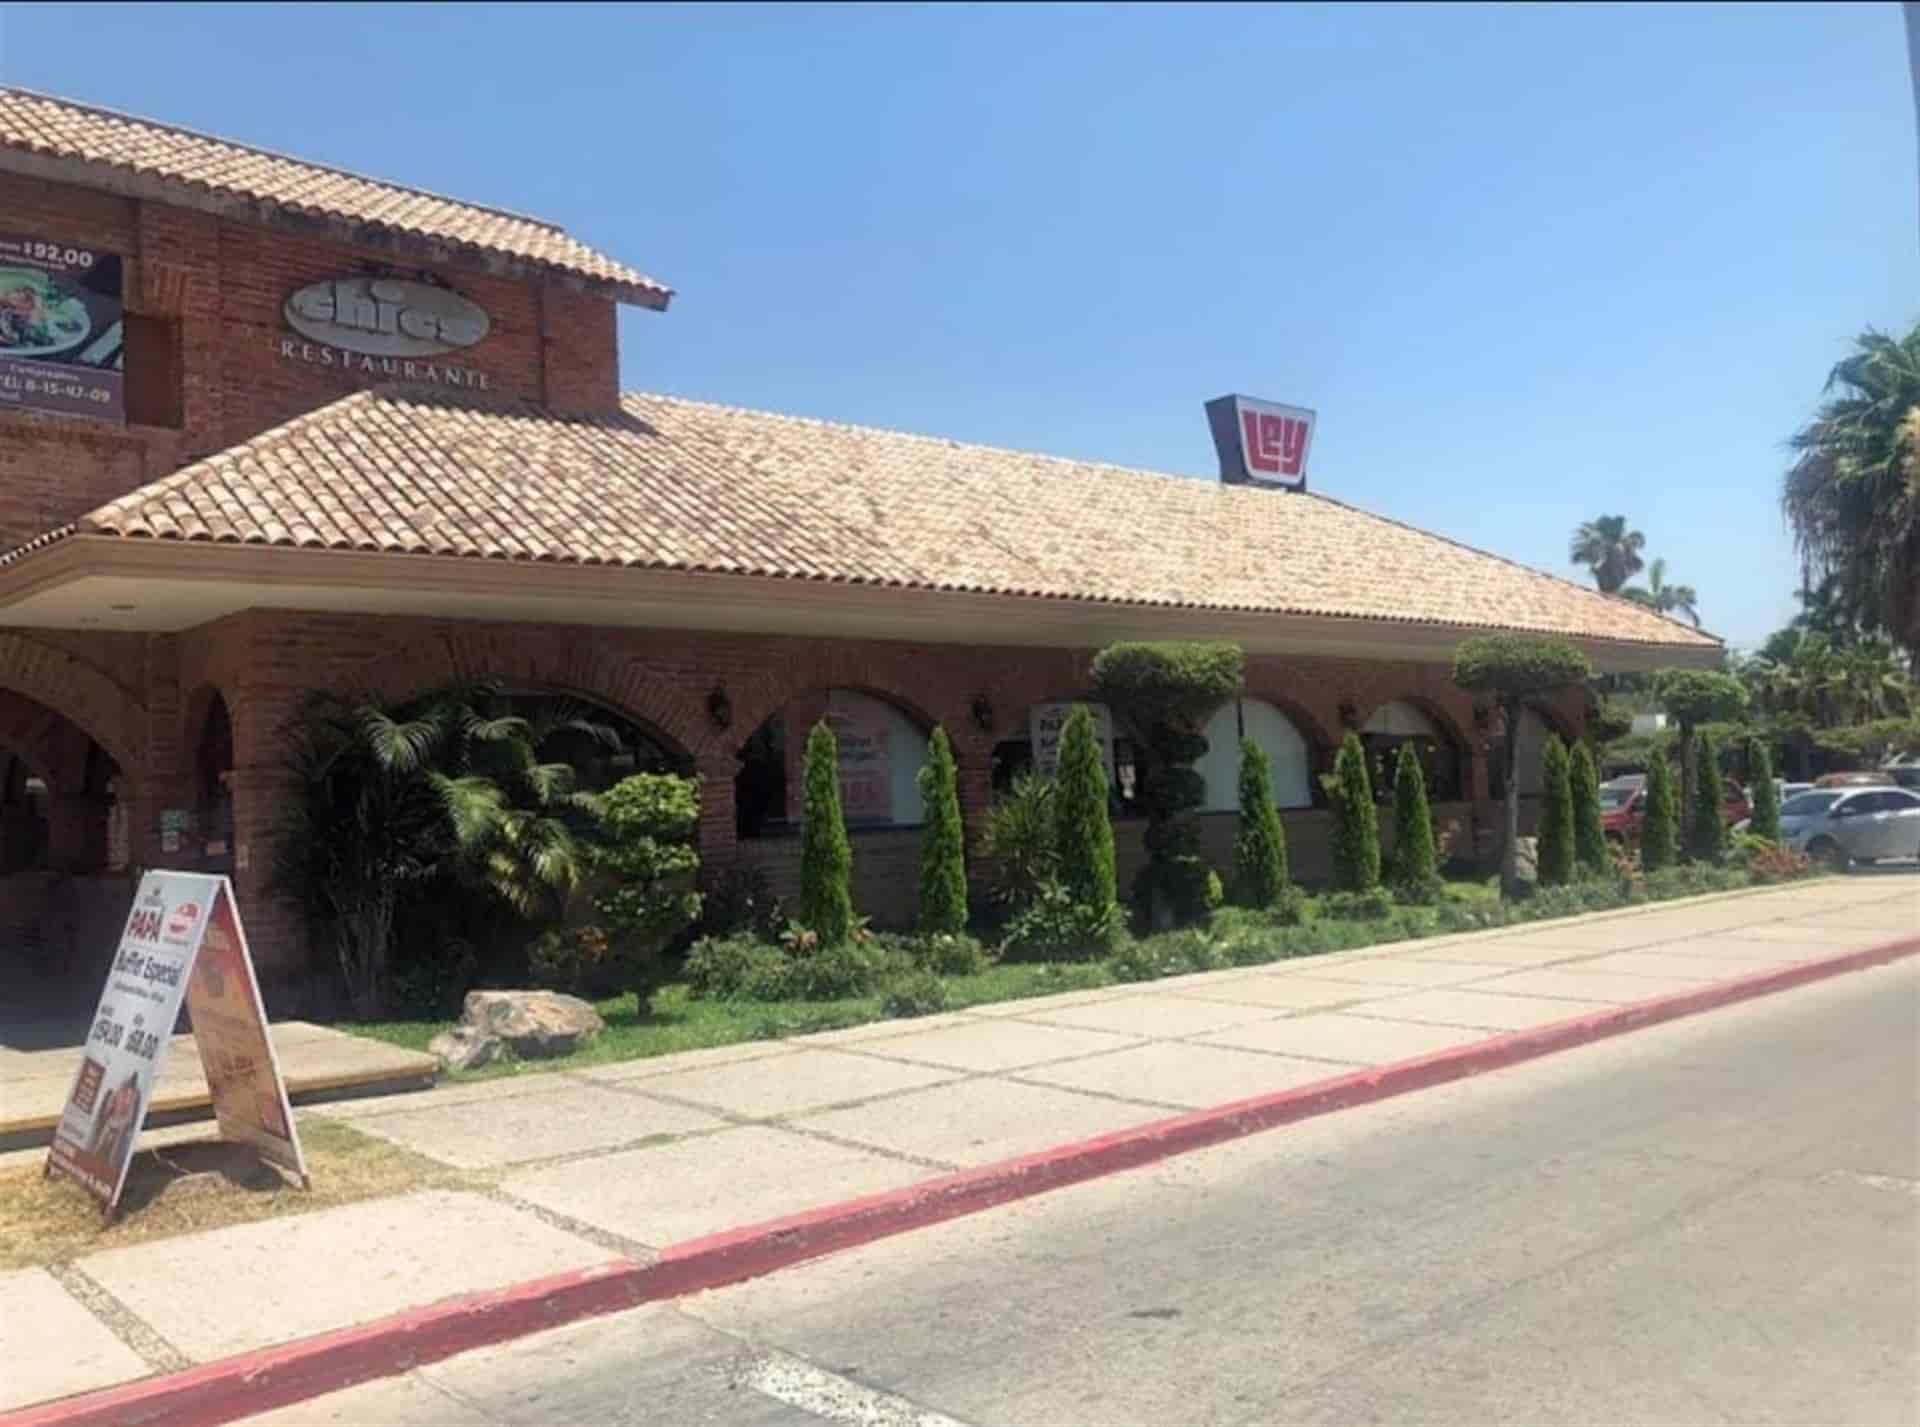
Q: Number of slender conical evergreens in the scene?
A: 11